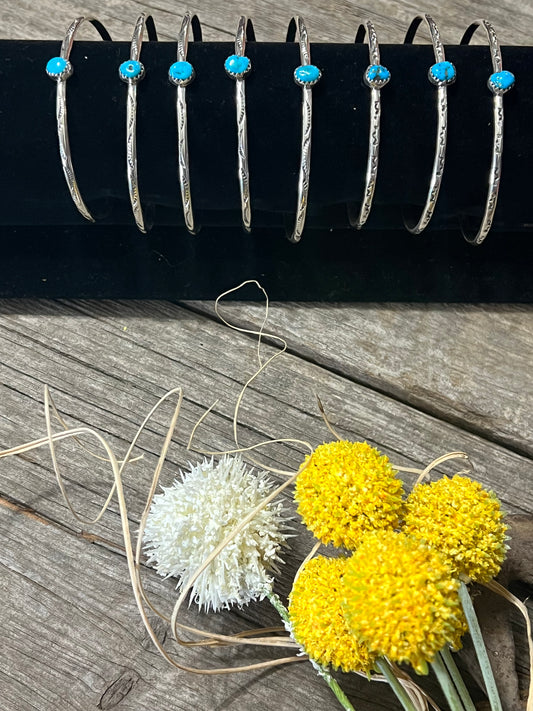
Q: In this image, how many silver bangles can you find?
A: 8